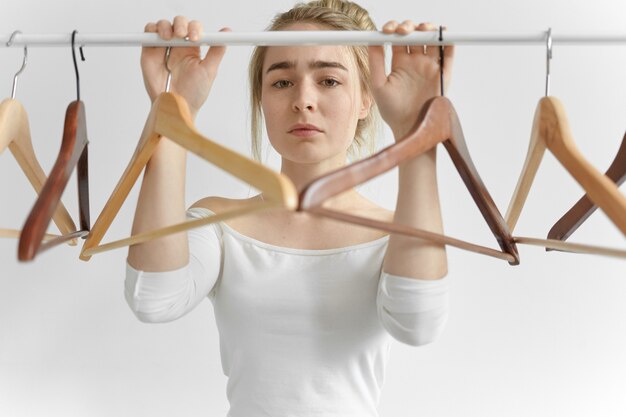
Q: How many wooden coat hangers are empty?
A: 6